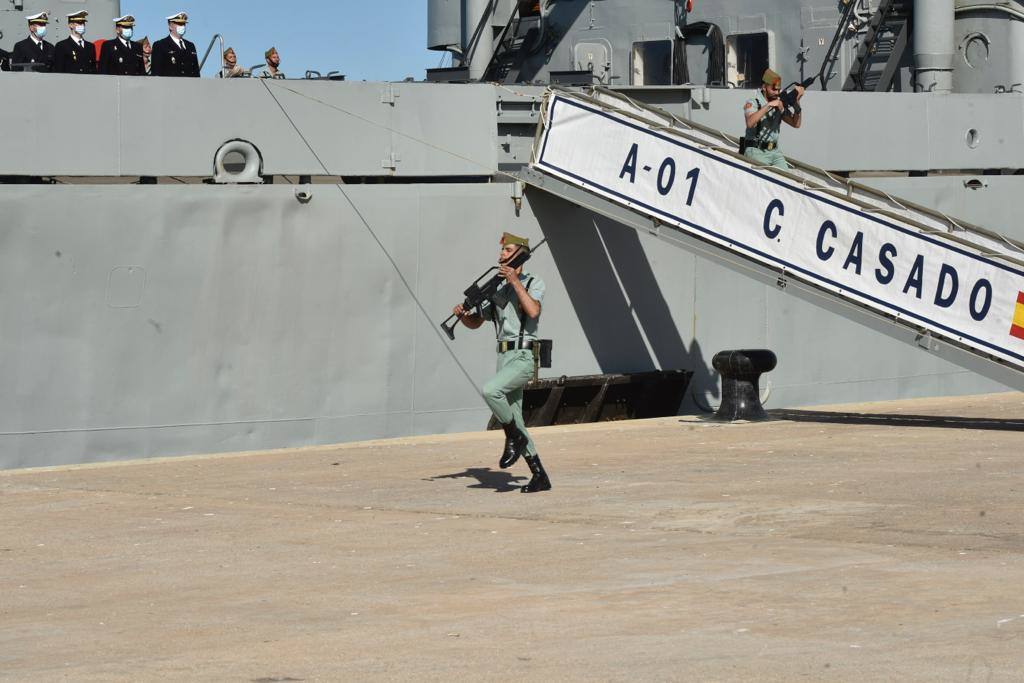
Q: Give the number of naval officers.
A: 4